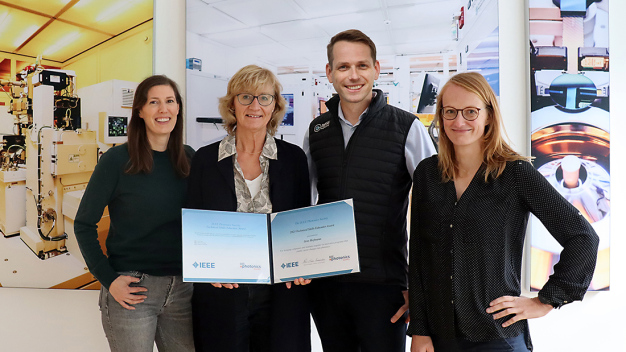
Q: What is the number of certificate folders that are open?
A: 1